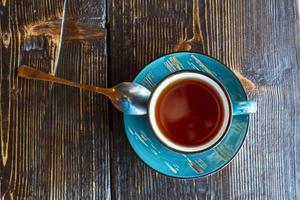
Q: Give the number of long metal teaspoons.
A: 1